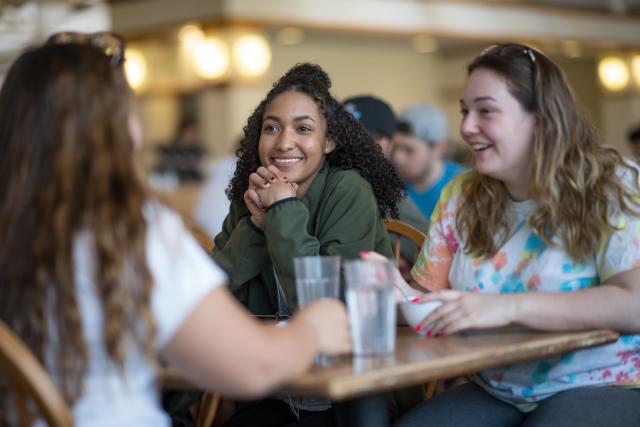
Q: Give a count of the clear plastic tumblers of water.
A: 2